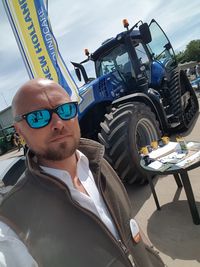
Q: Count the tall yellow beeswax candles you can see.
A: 0